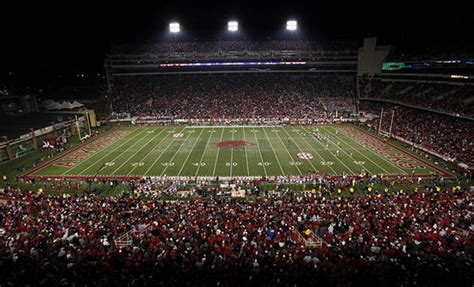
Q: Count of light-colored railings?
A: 2